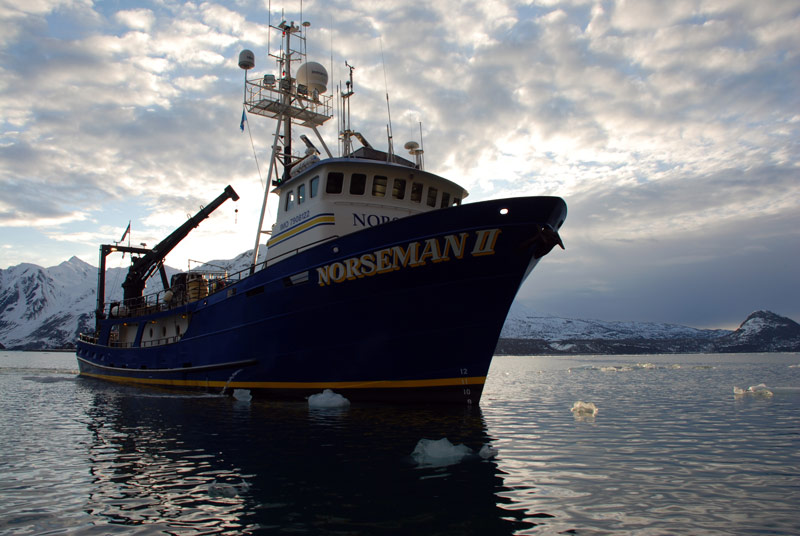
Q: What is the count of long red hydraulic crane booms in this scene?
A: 0